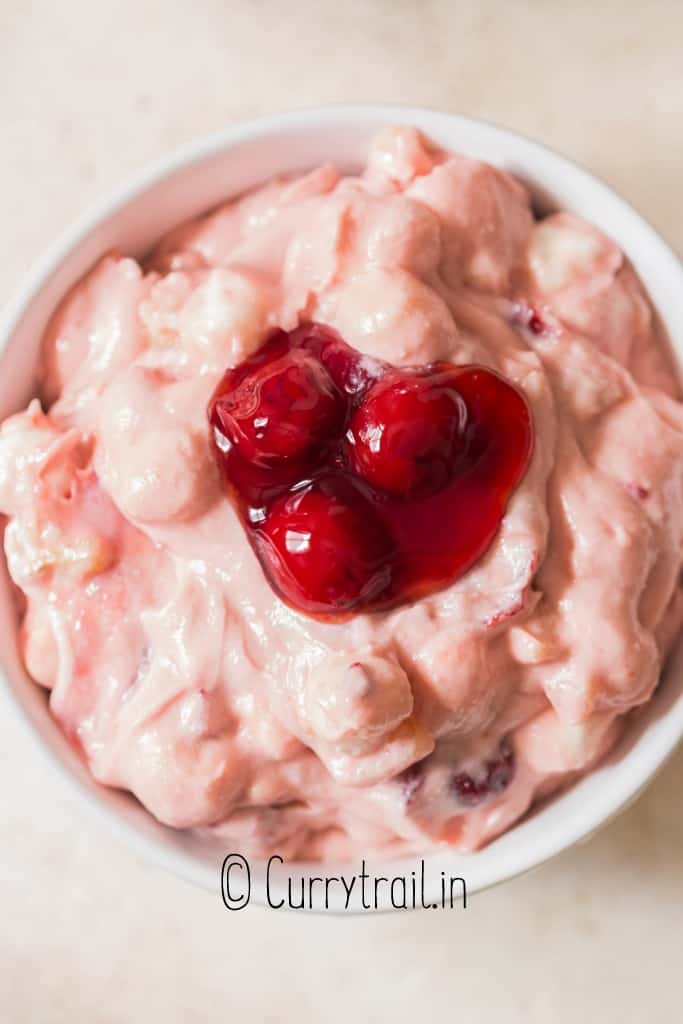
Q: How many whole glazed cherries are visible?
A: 3